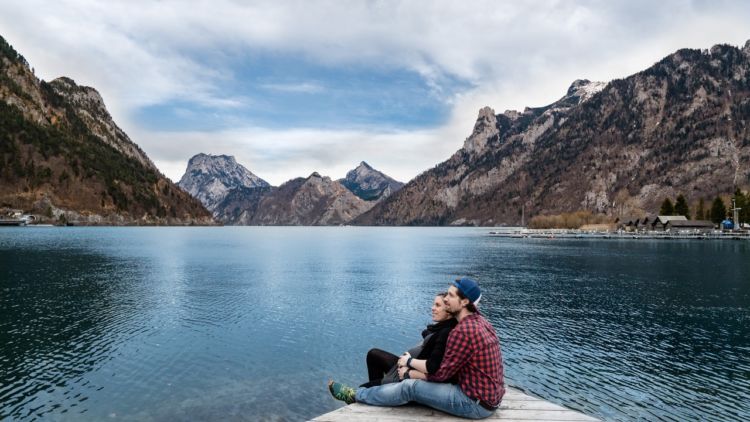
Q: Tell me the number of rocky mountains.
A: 5